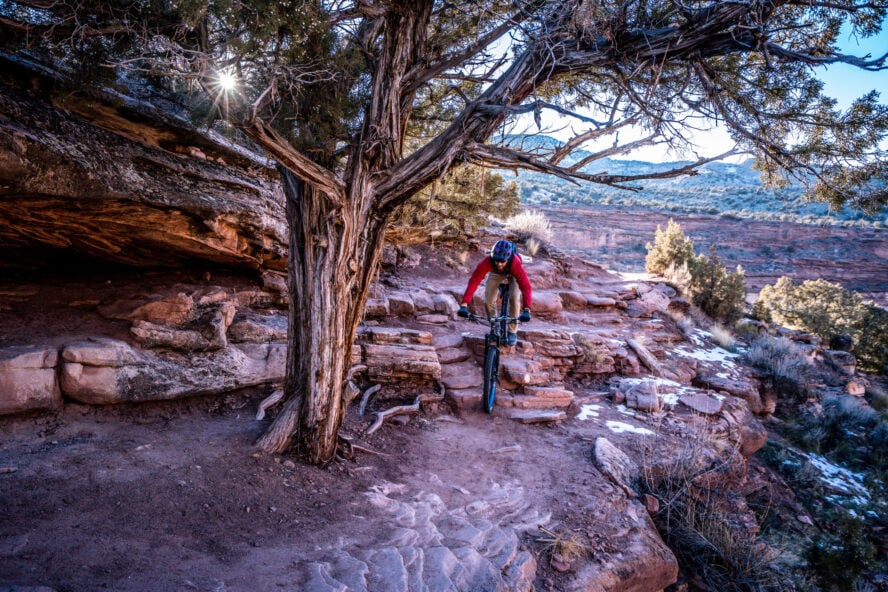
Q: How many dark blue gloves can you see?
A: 2